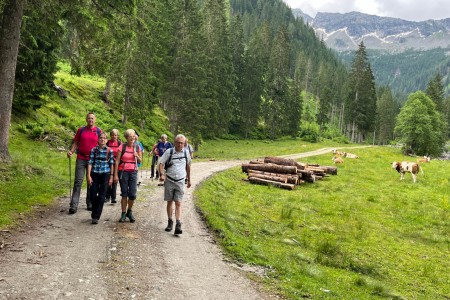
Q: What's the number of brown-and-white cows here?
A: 5